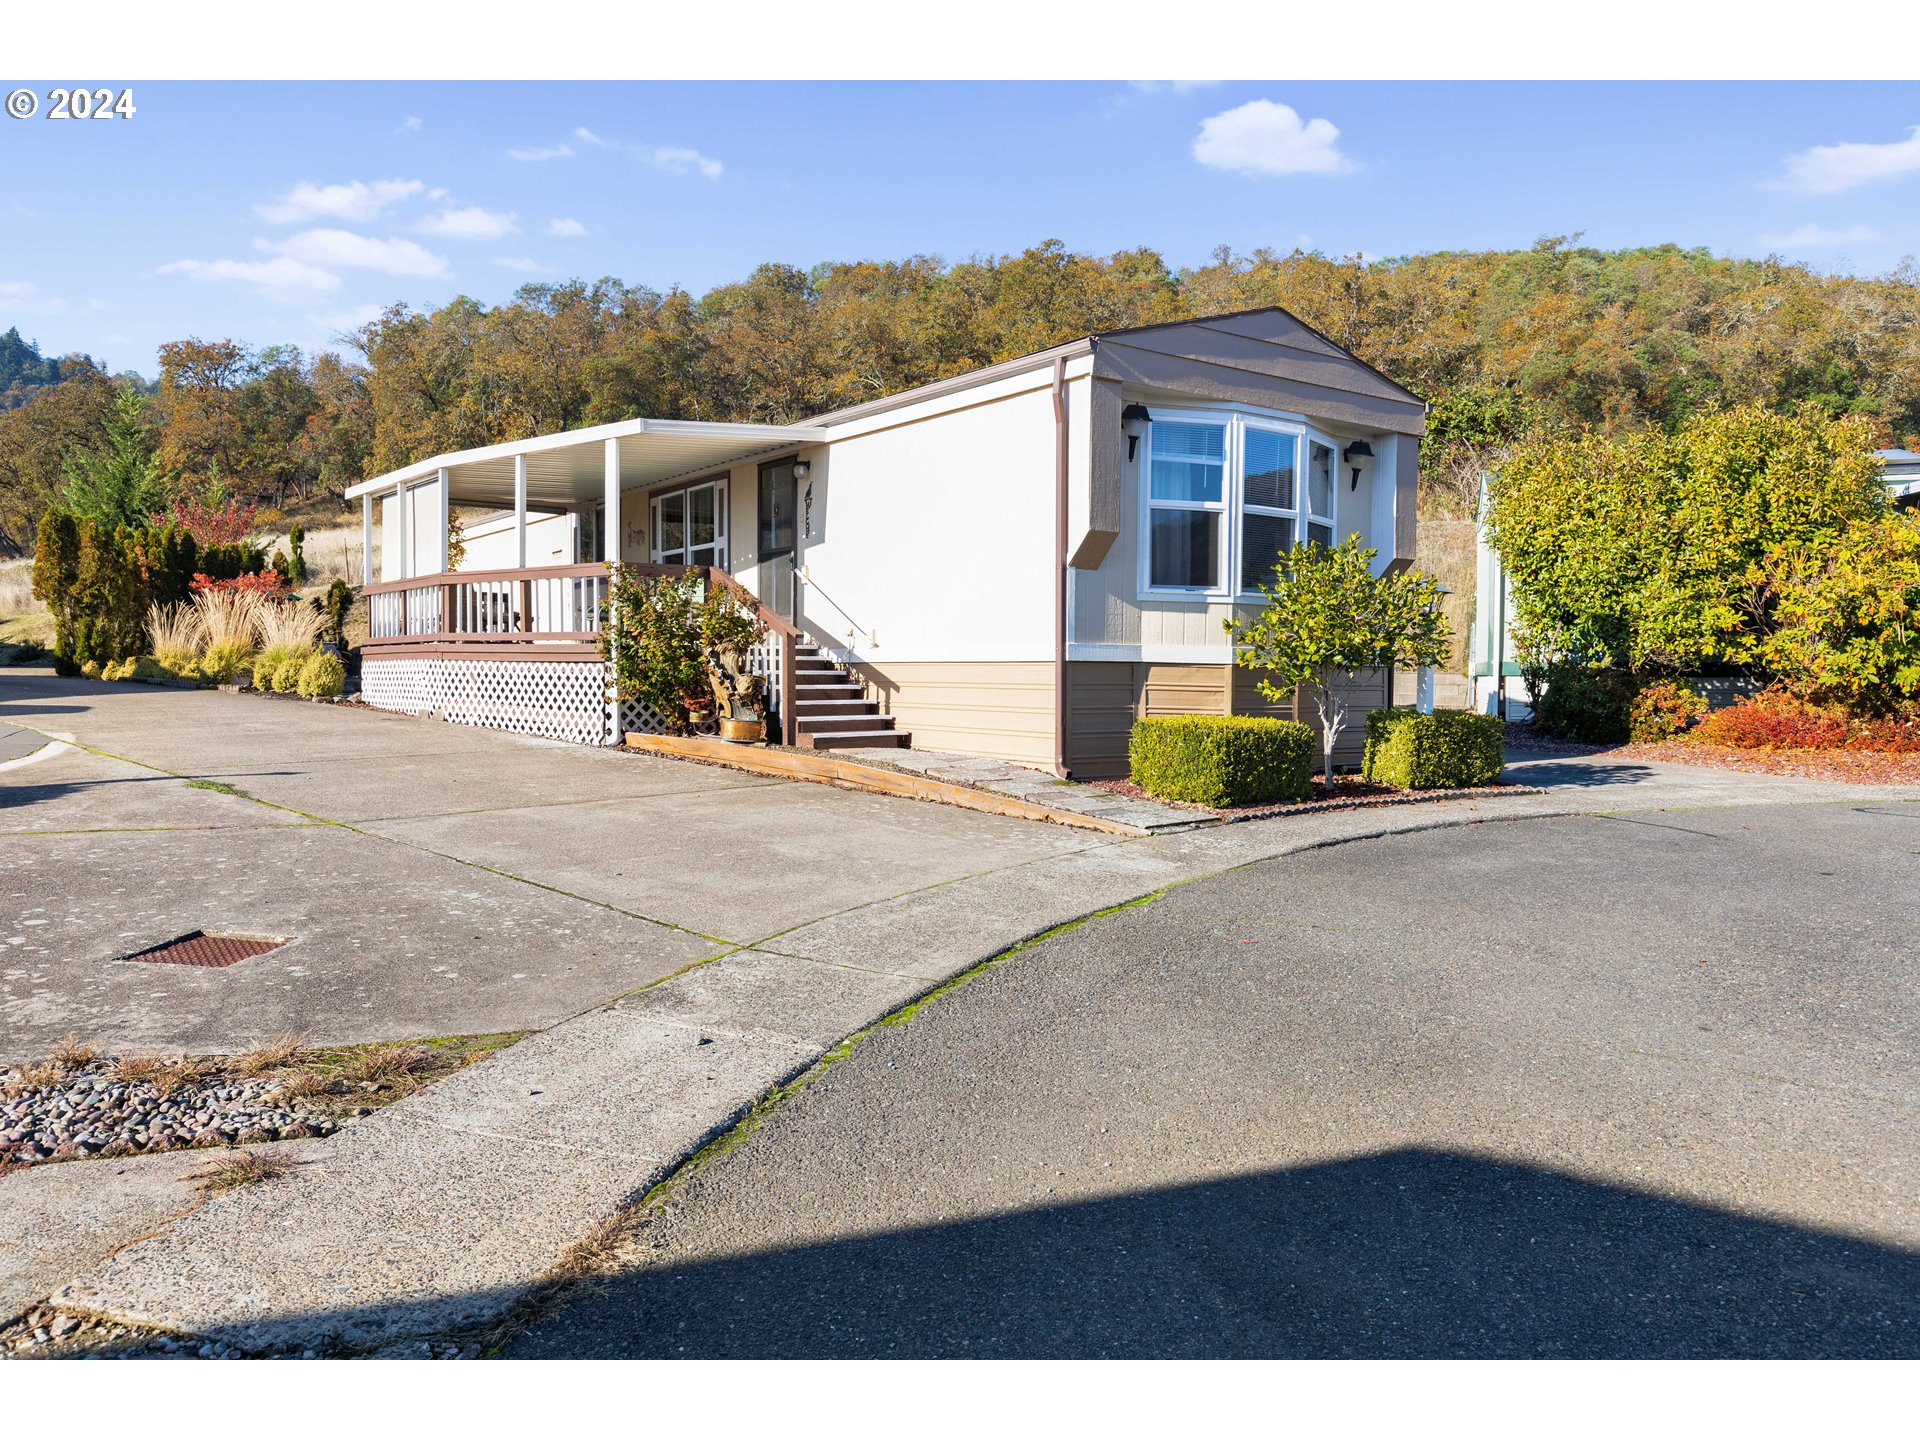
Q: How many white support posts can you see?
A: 5